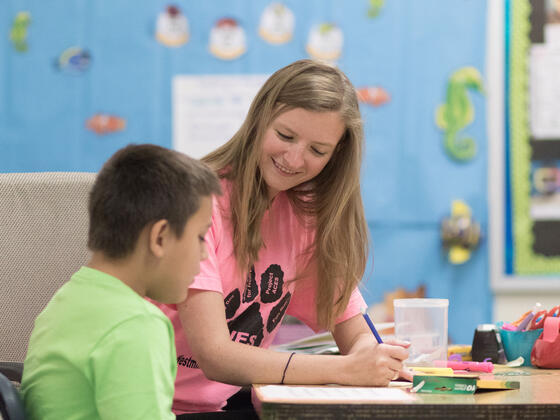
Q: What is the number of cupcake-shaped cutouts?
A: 4